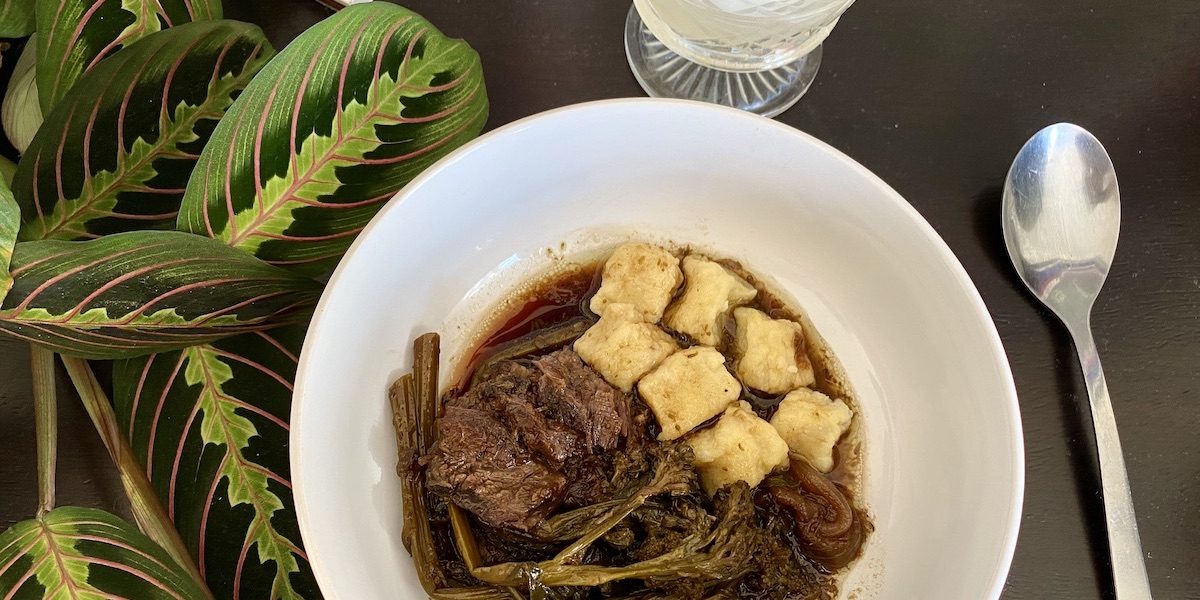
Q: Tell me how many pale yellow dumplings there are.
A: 7